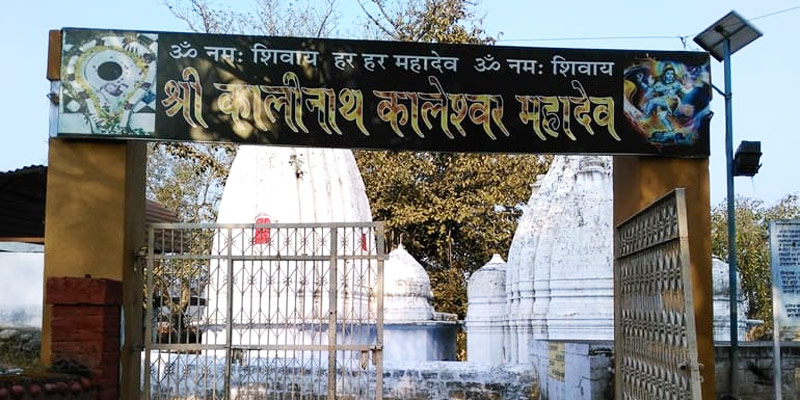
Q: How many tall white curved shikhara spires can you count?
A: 2